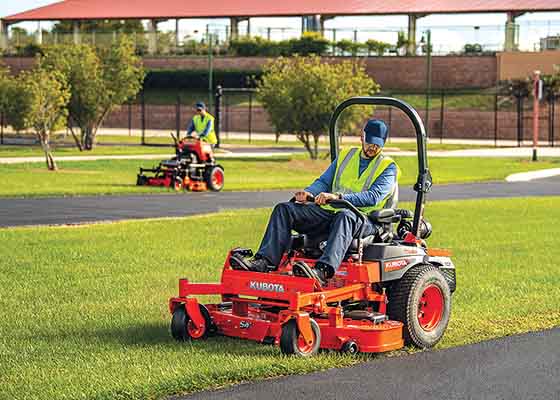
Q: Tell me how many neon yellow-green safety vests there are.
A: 2